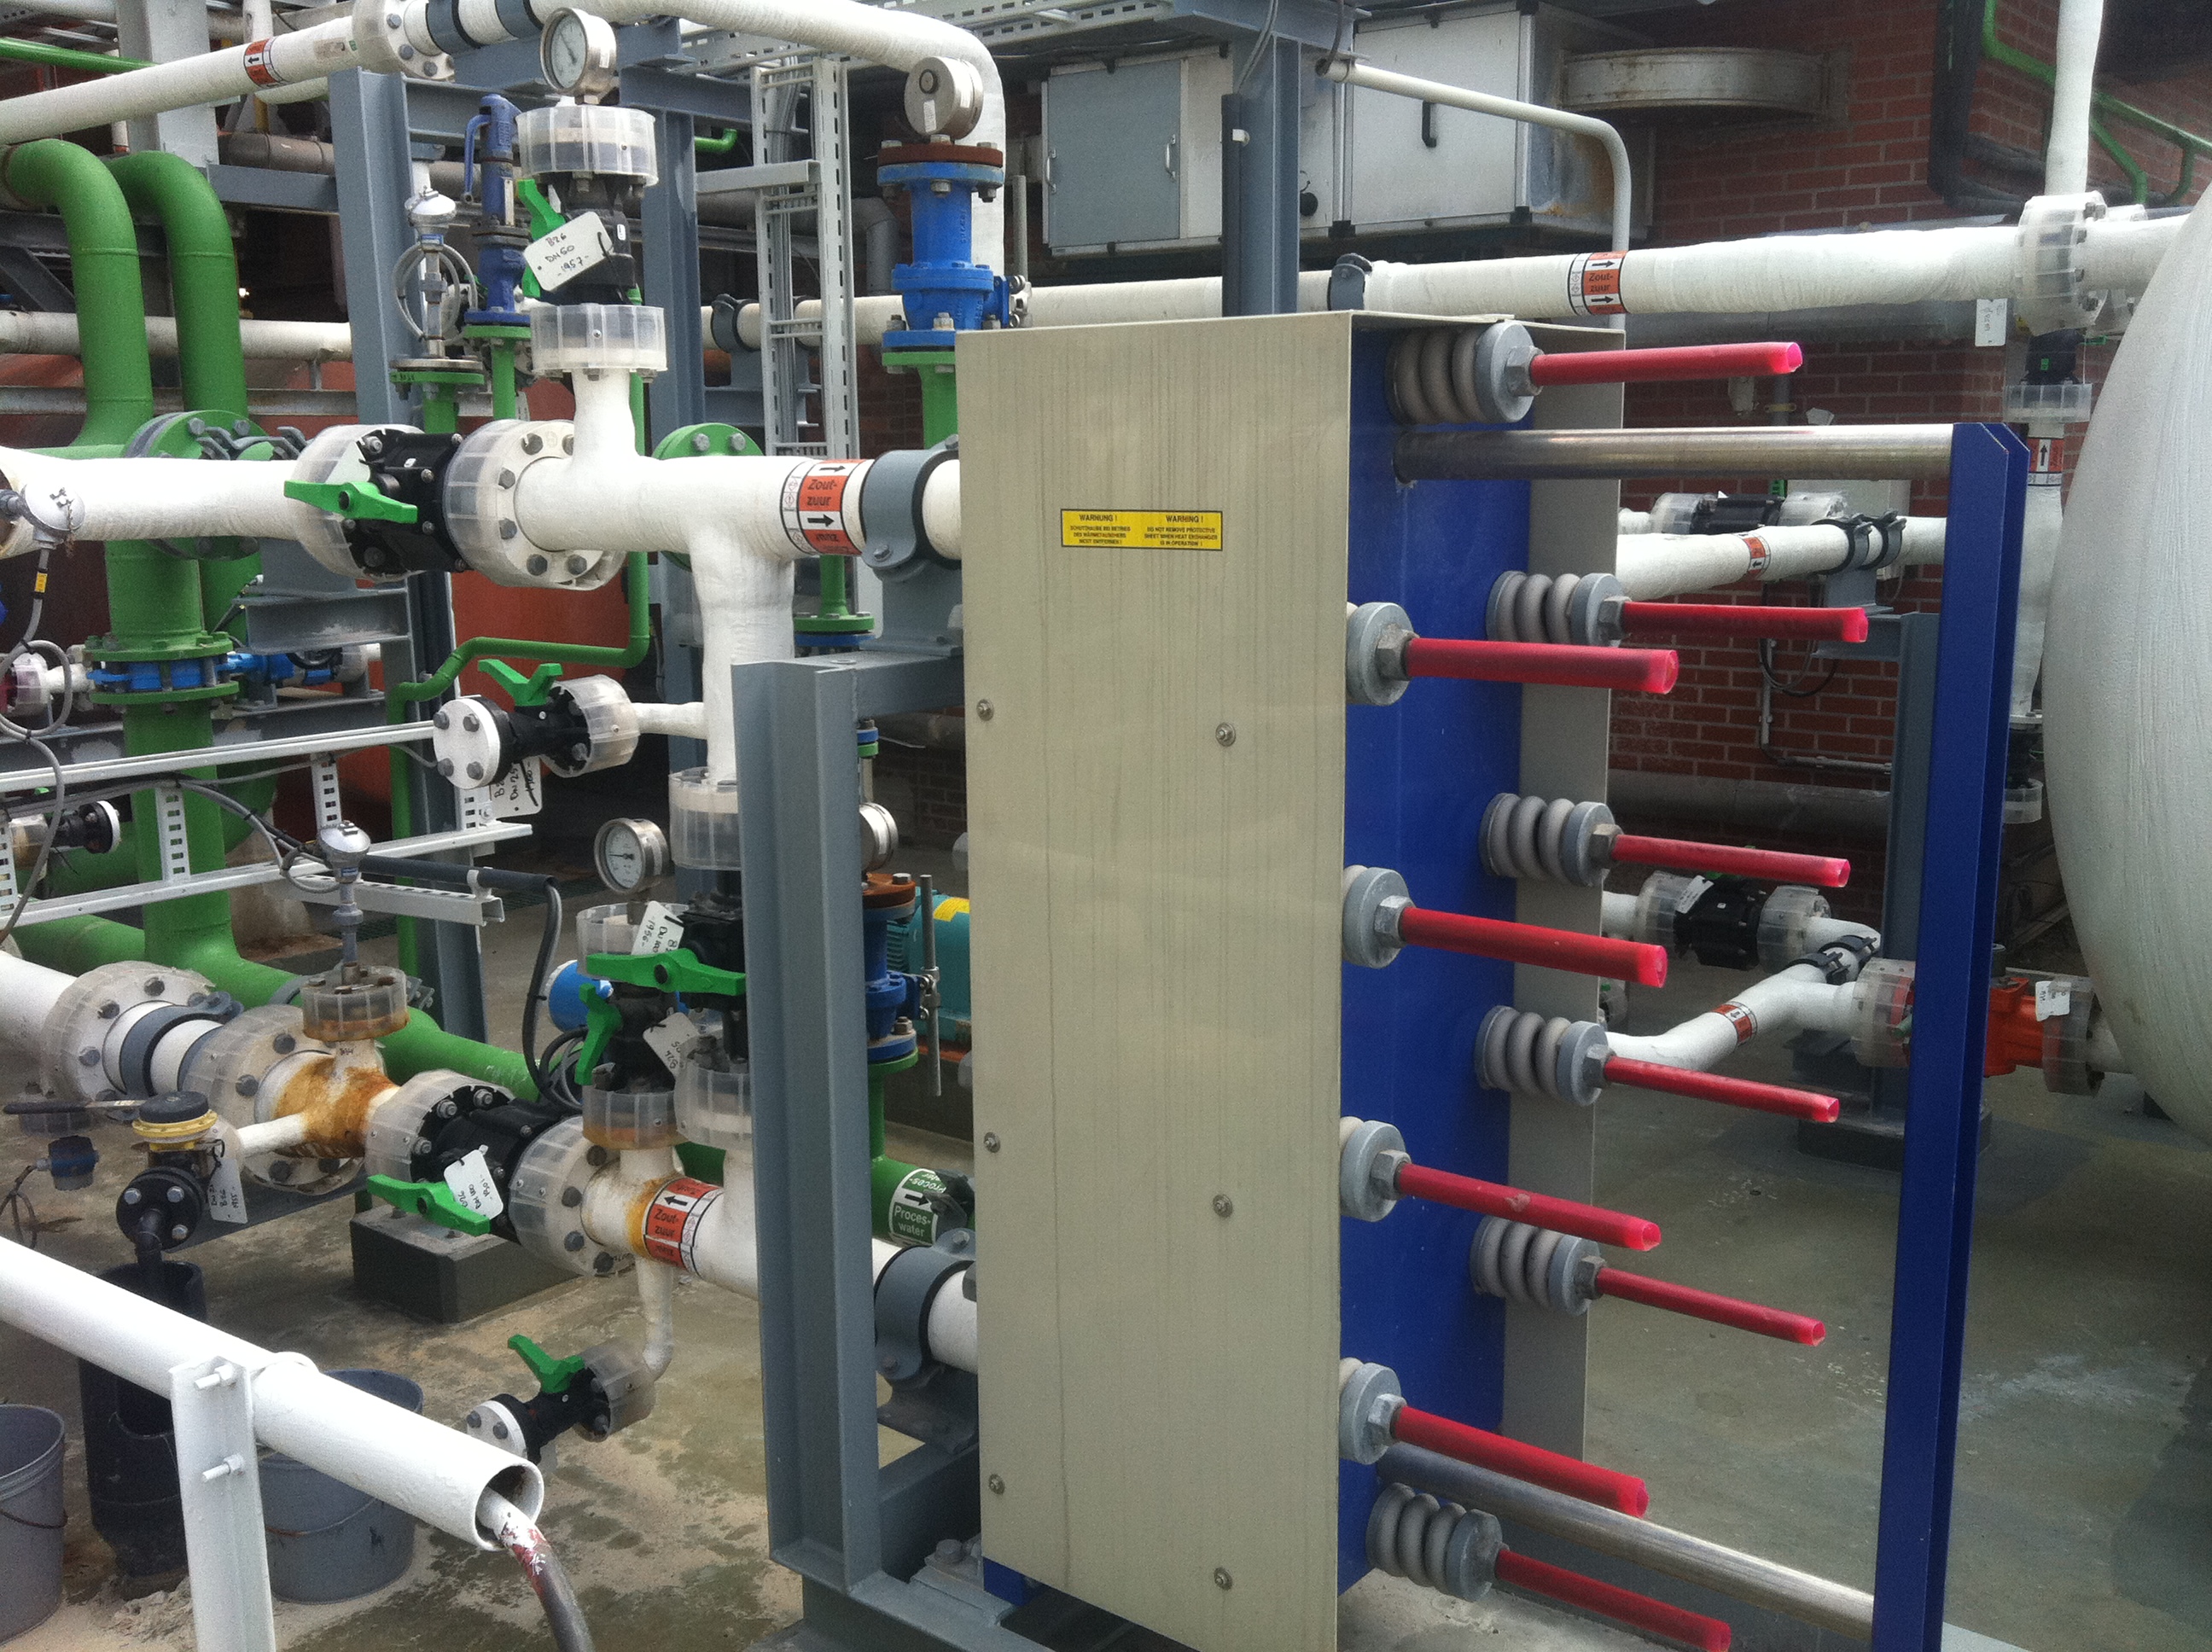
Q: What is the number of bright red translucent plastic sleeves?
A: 10